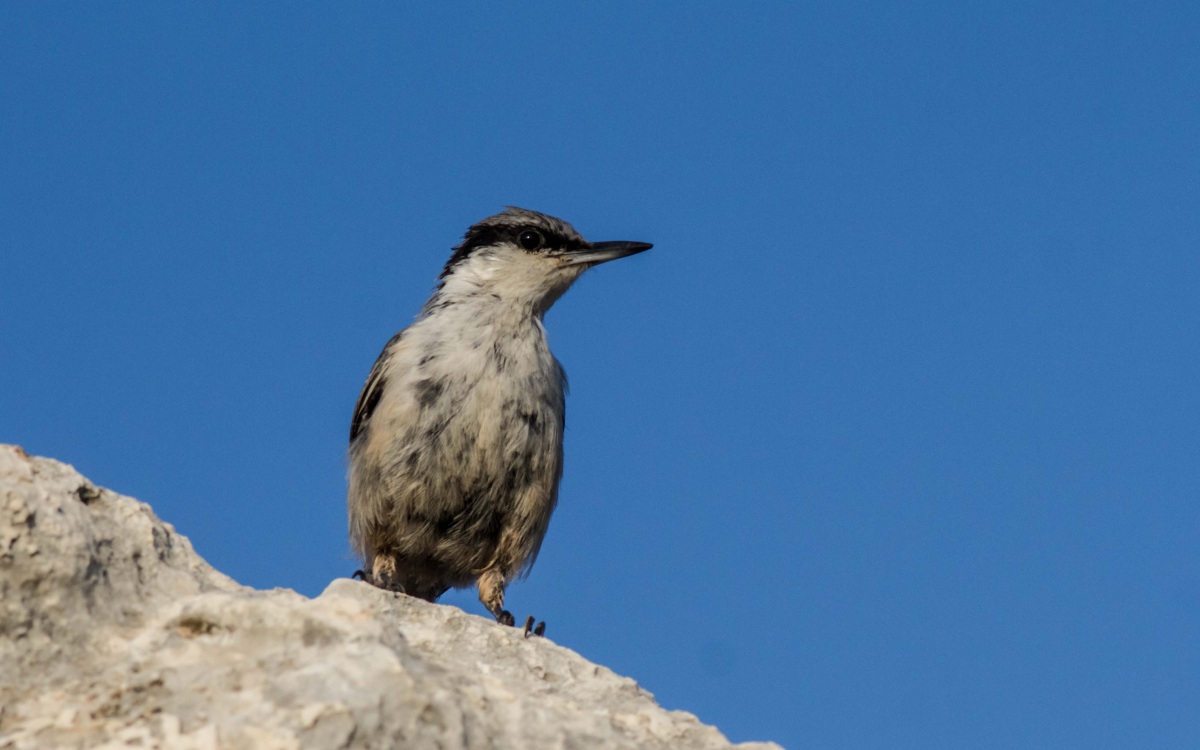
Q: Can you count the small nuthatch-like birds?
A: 1